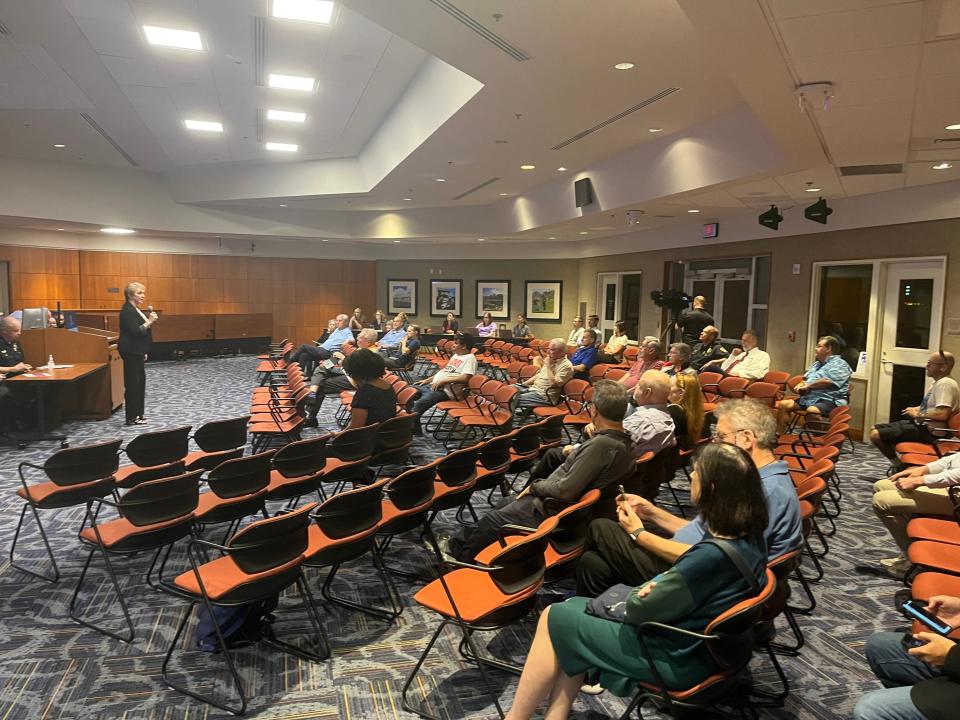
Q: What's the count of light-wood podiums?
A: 1